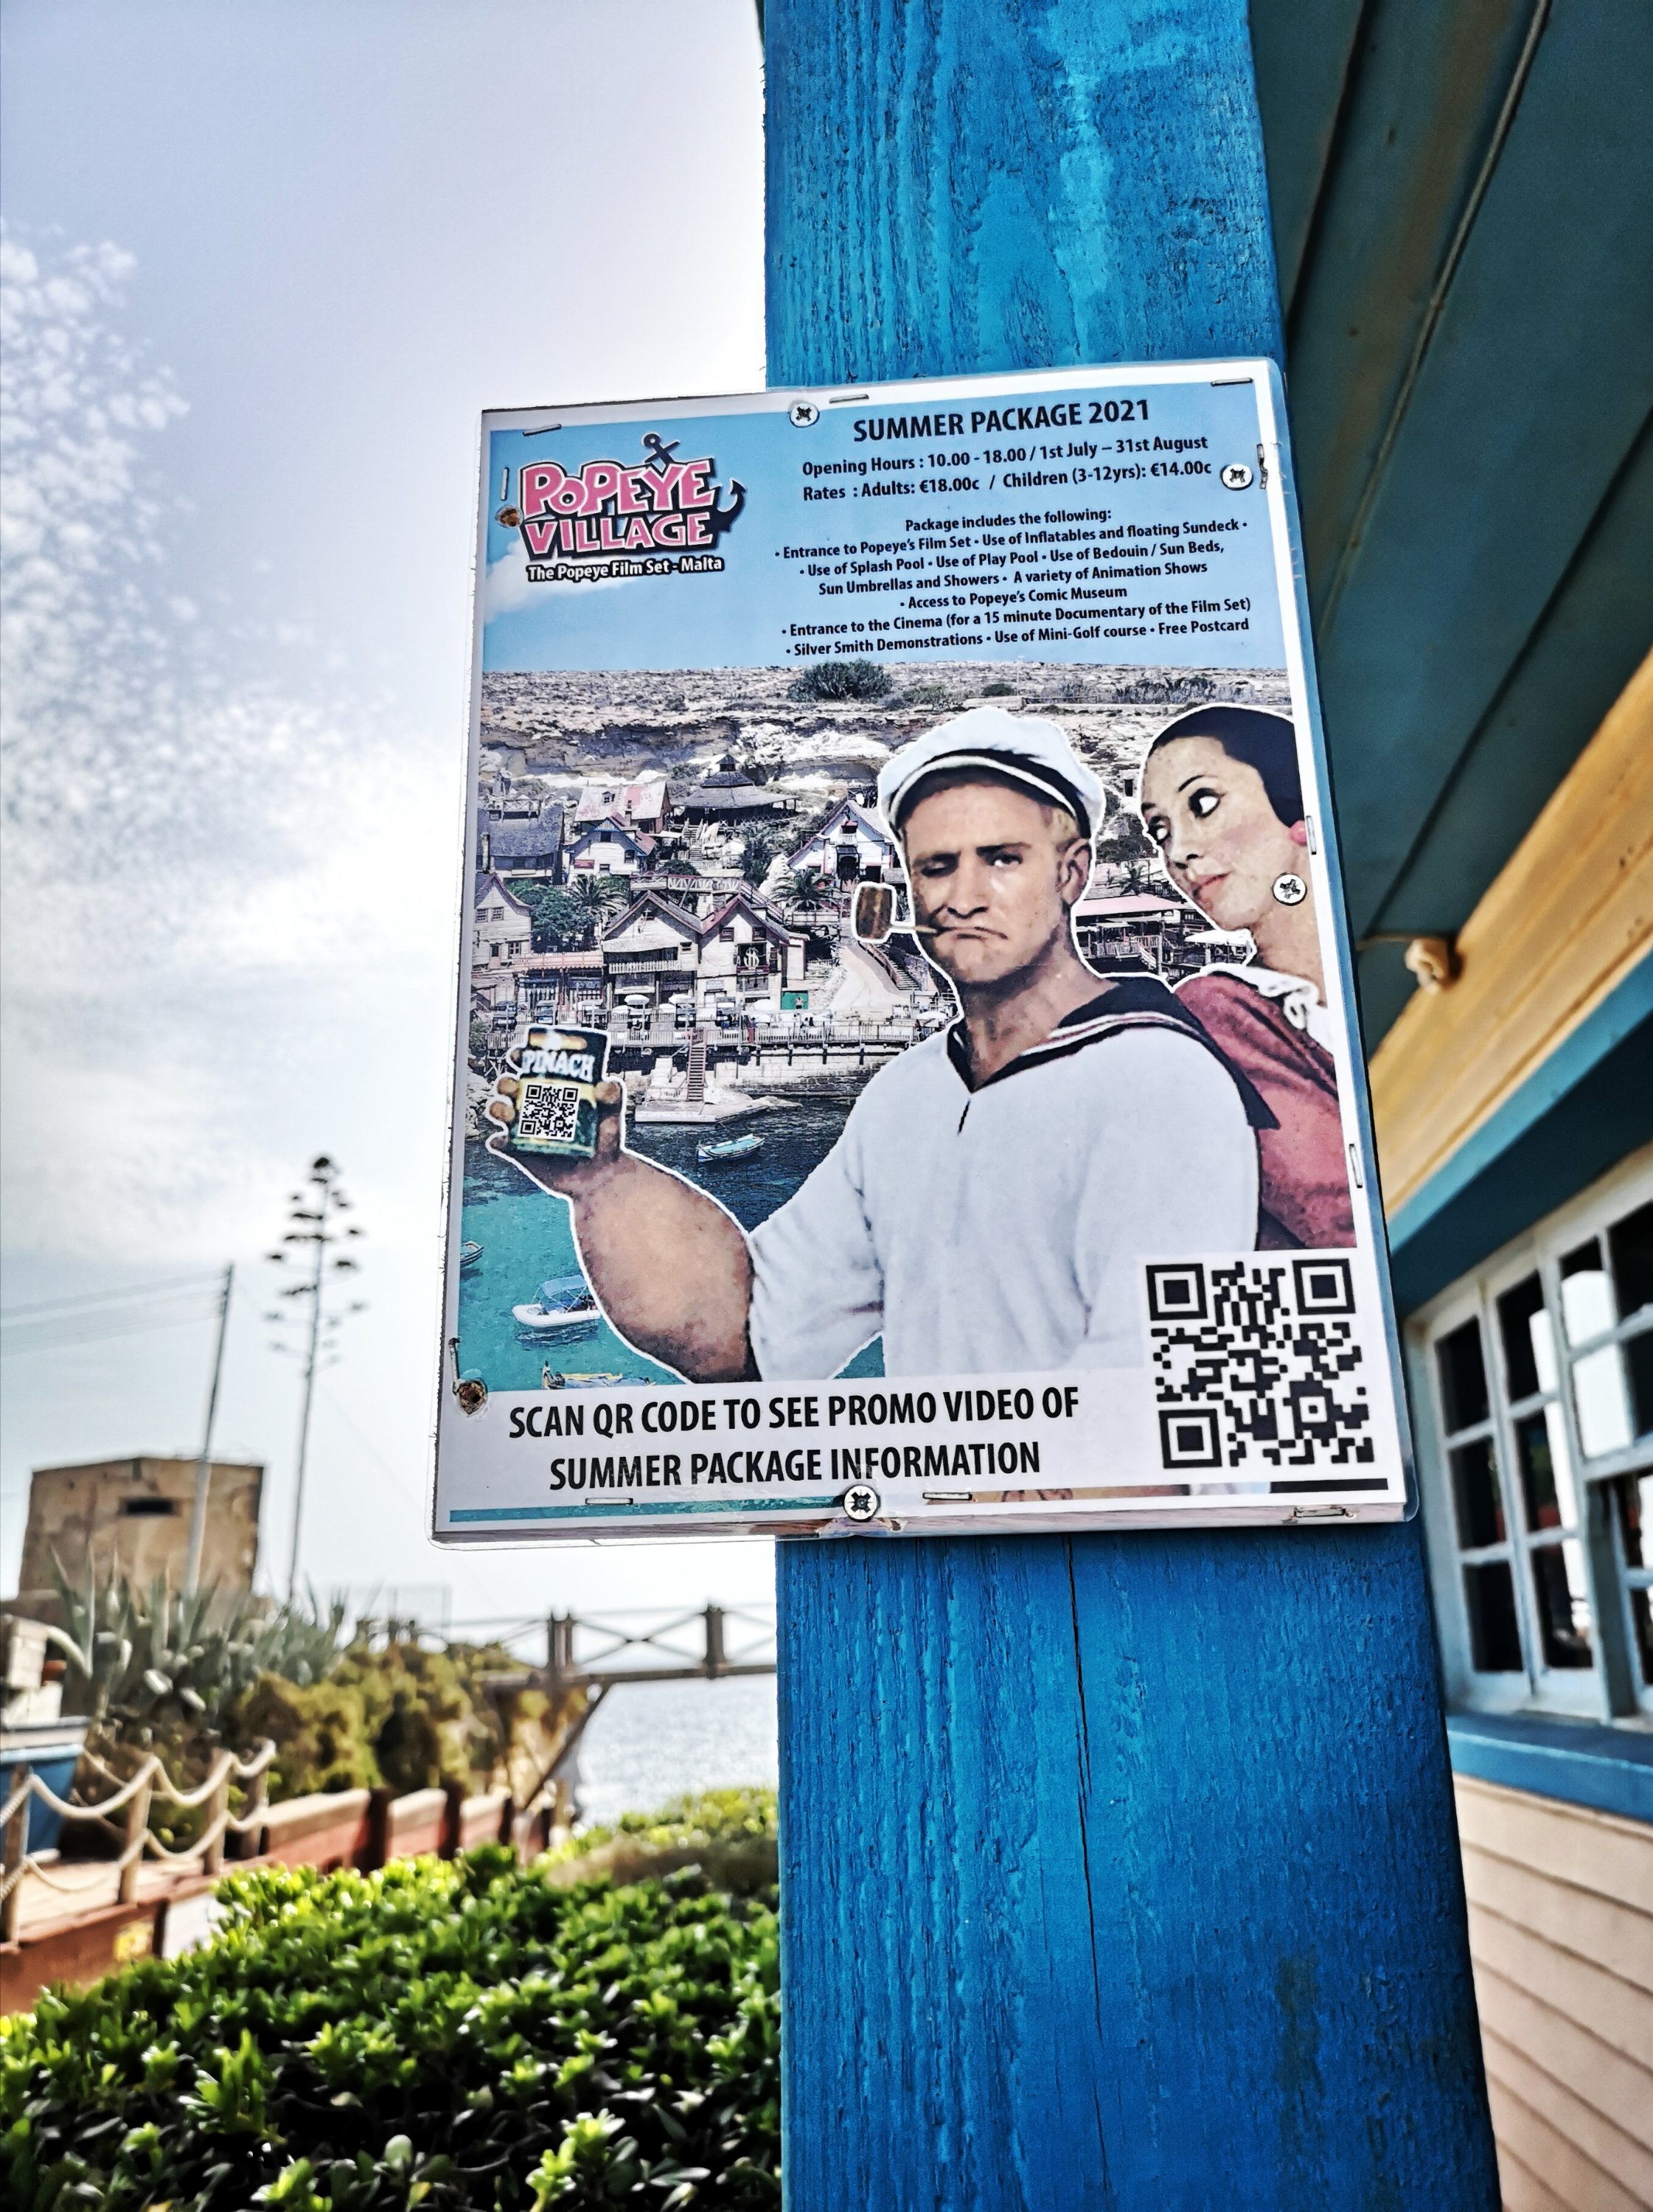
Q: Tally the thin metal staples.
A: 12